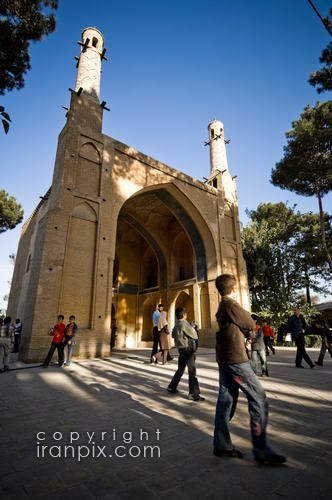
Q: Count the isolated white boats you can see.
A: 0